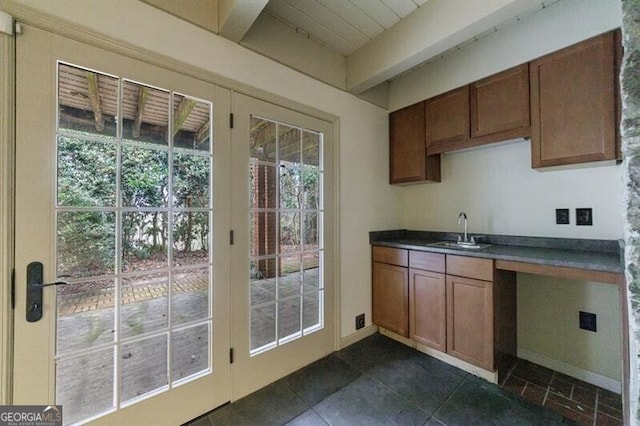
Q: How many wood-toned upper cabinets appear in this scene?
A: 4